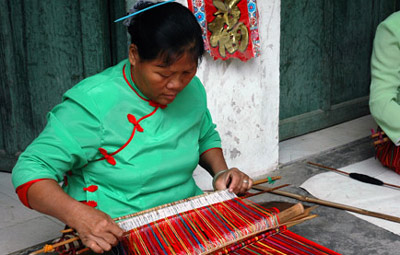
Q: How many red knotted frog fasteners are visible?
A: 5